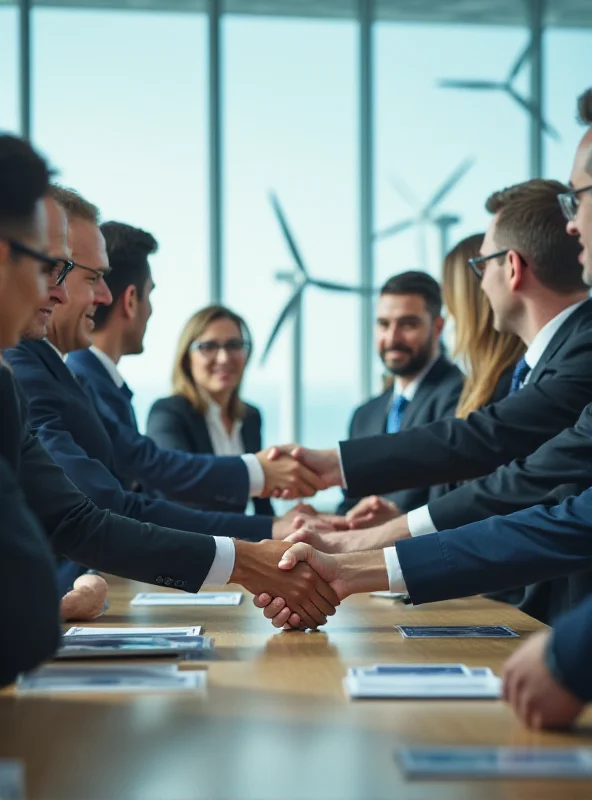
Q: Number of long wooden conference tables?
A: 1